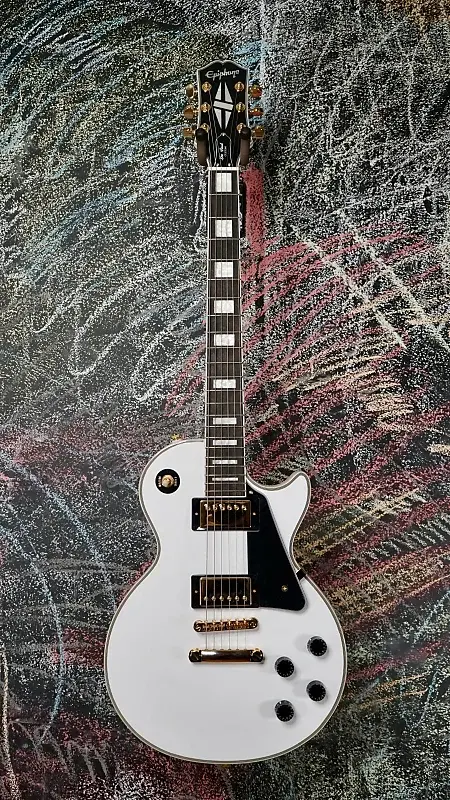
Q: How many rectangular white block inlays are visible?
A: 10